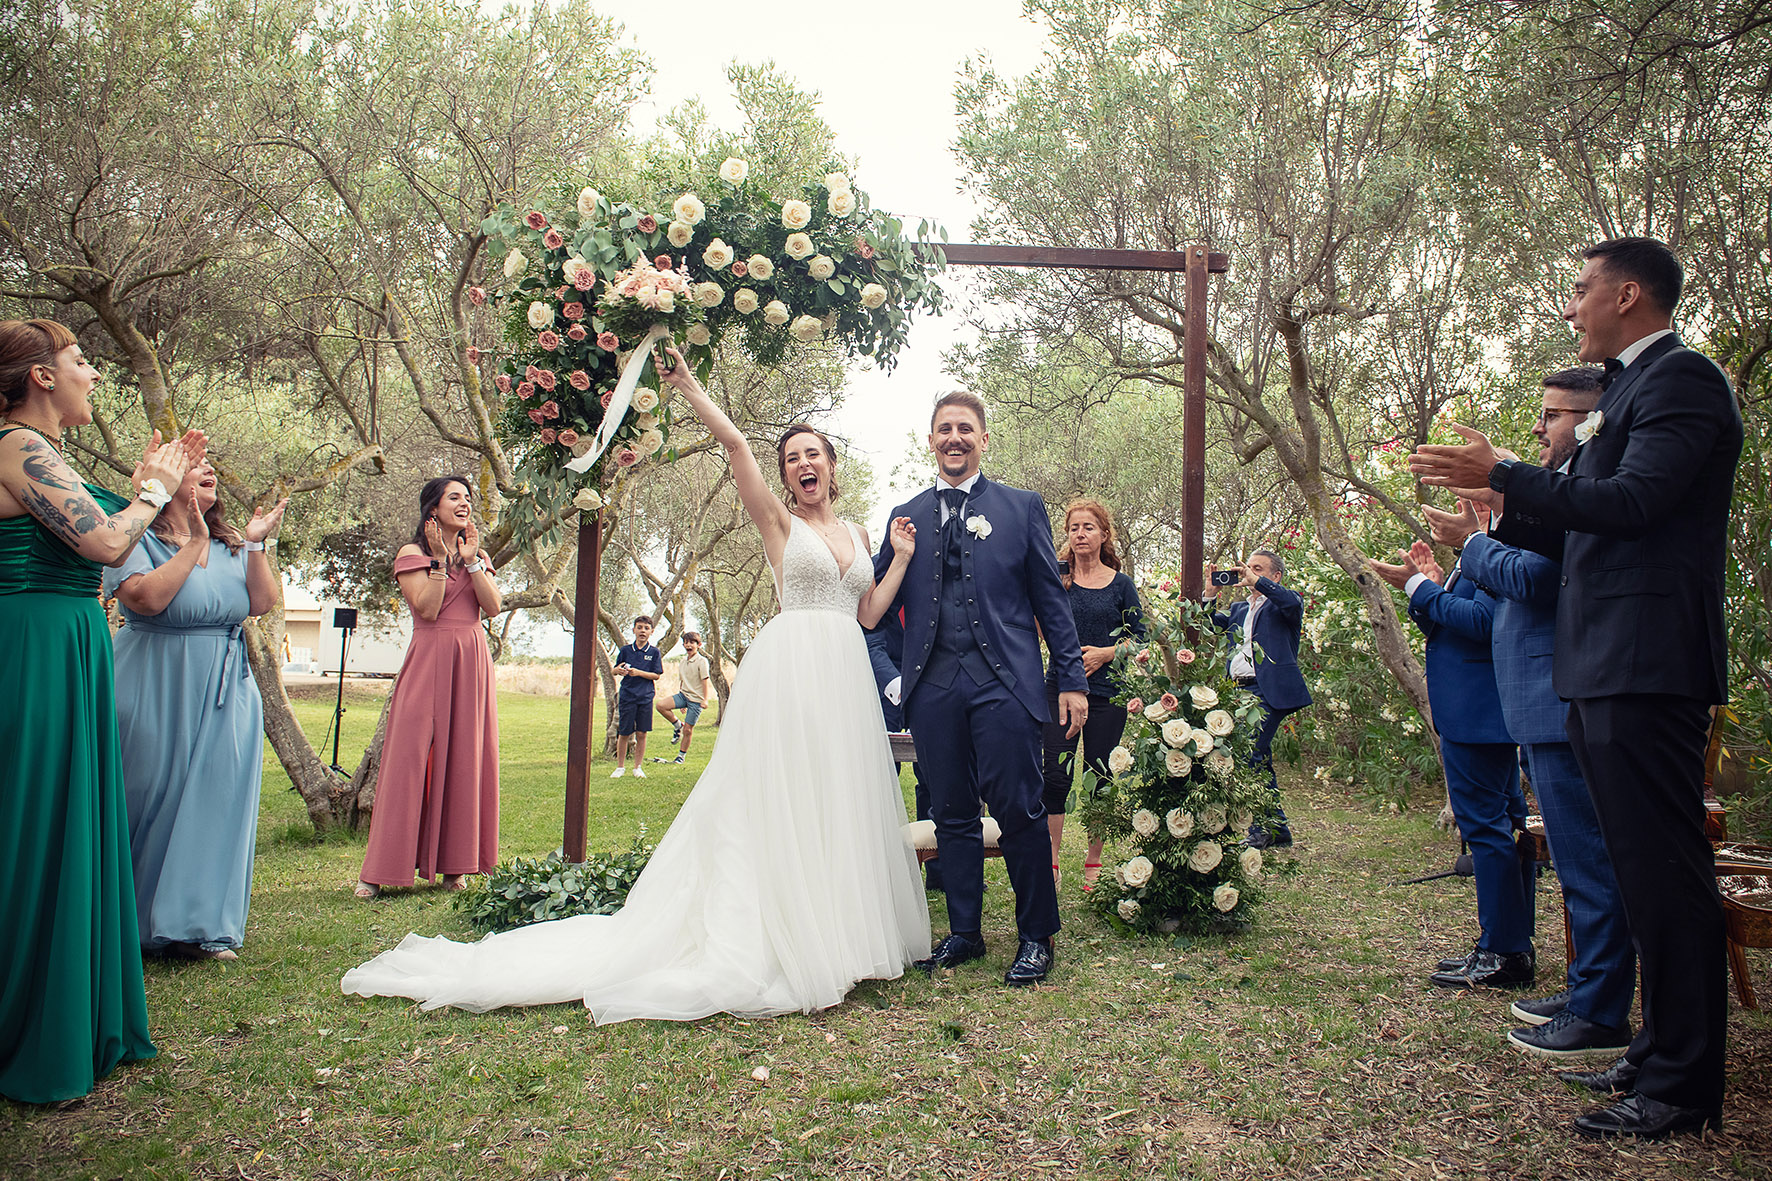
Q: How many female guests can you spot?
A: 4